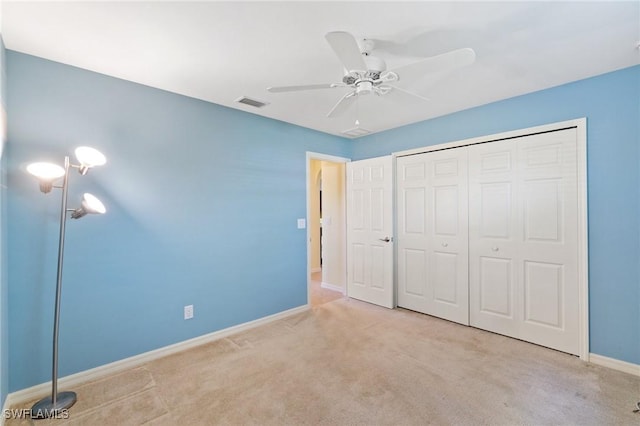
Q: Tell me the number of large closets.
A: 1